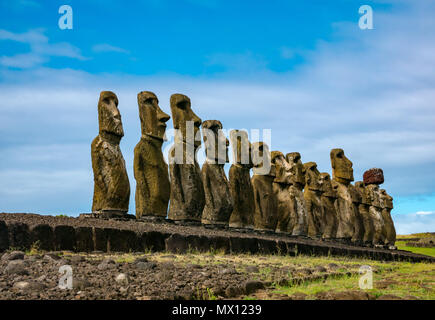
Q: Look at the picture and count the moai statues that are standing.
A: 15